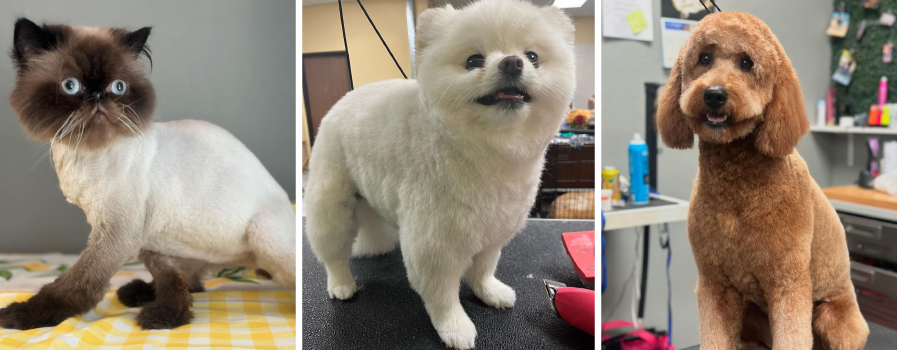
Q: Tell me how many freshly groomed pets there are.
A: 3